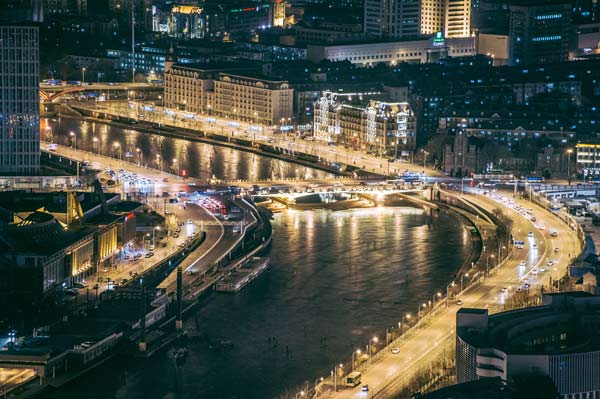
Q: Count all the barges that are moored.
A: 1